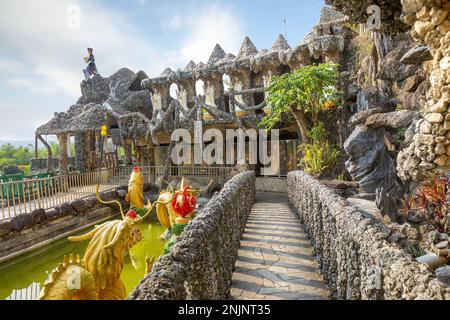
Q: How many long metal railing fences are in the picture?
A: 1